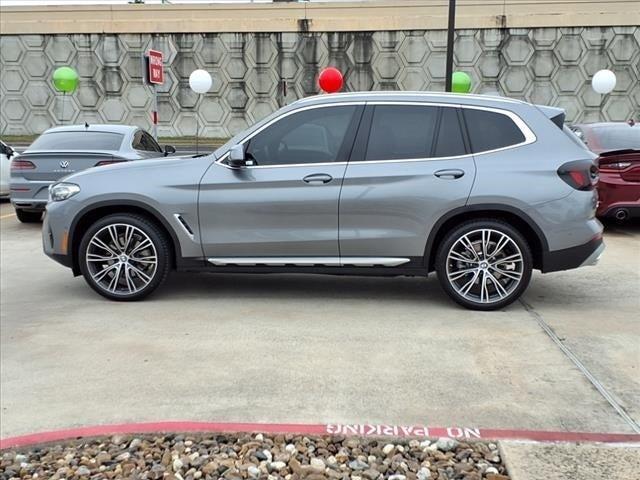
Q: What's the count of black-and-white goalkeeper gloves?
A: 0